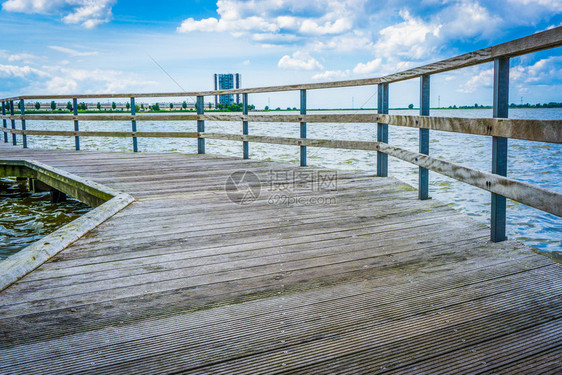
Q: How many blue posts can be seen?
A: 11